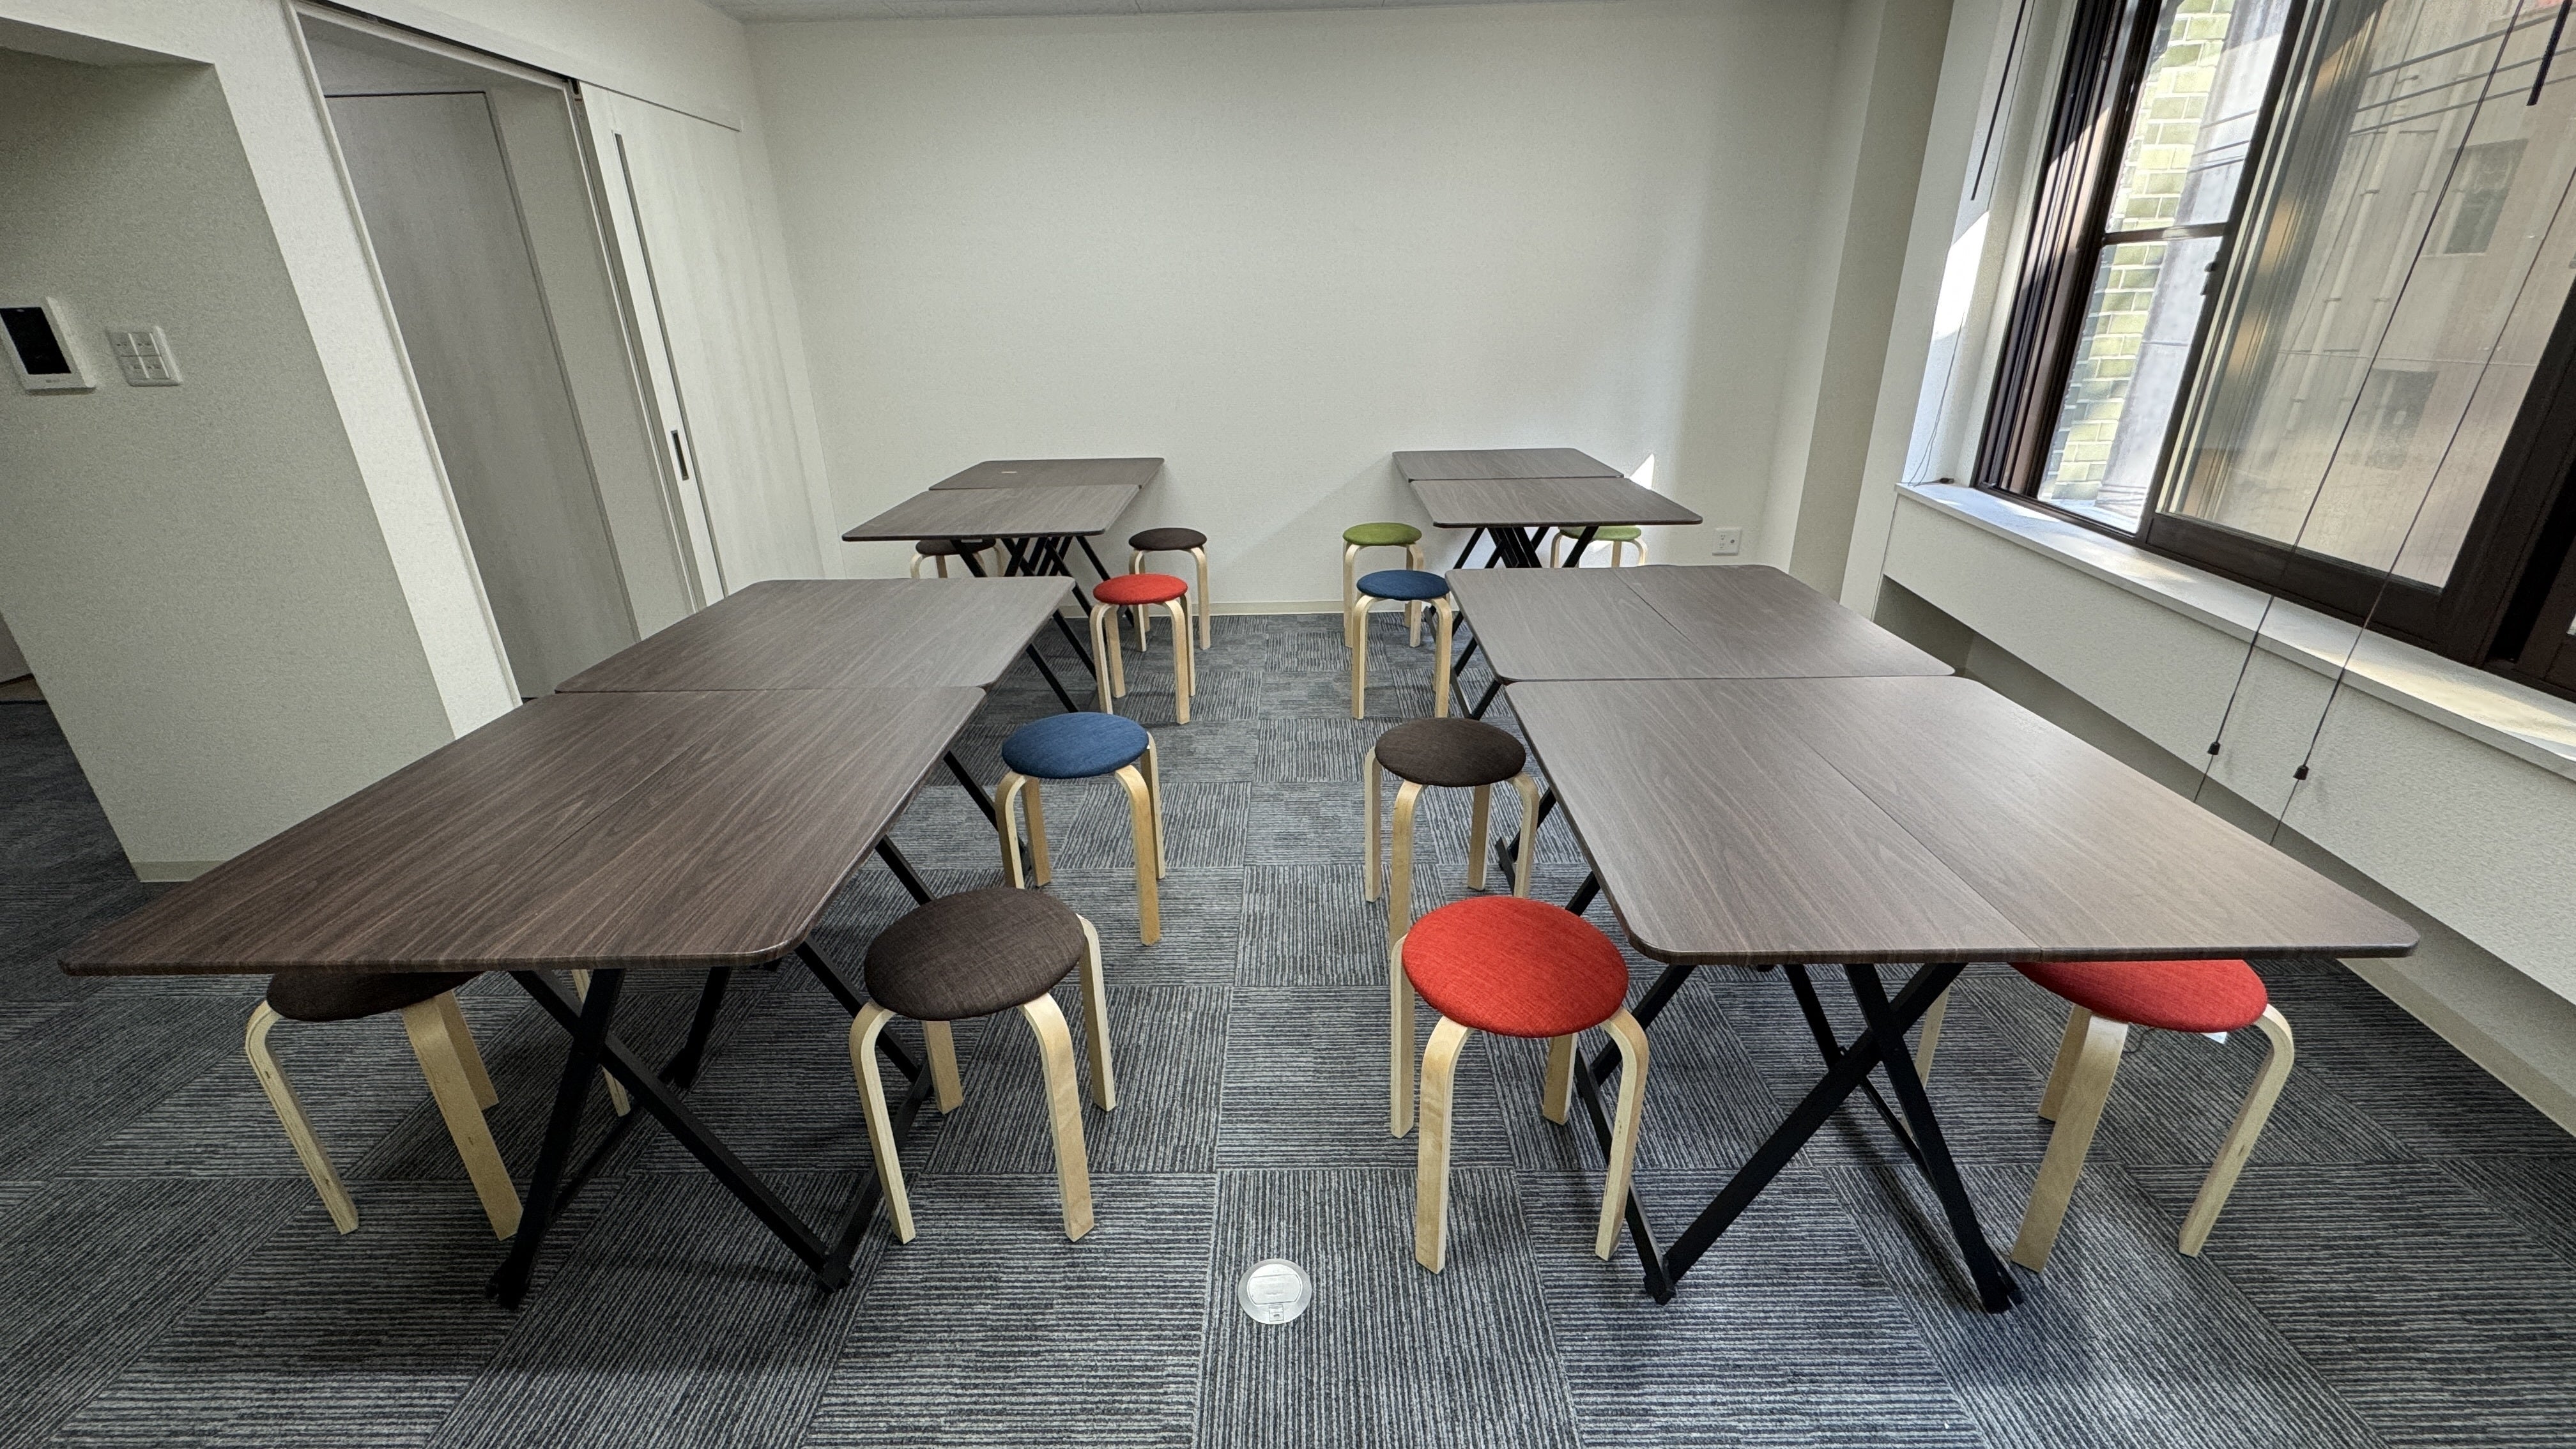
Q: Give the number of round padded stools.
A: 12